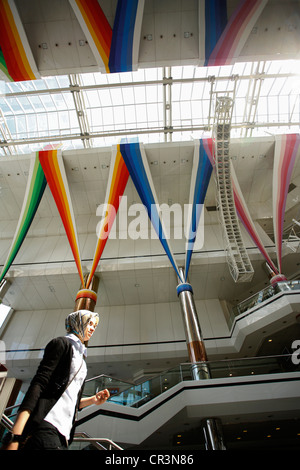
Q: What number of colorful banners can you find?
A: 13